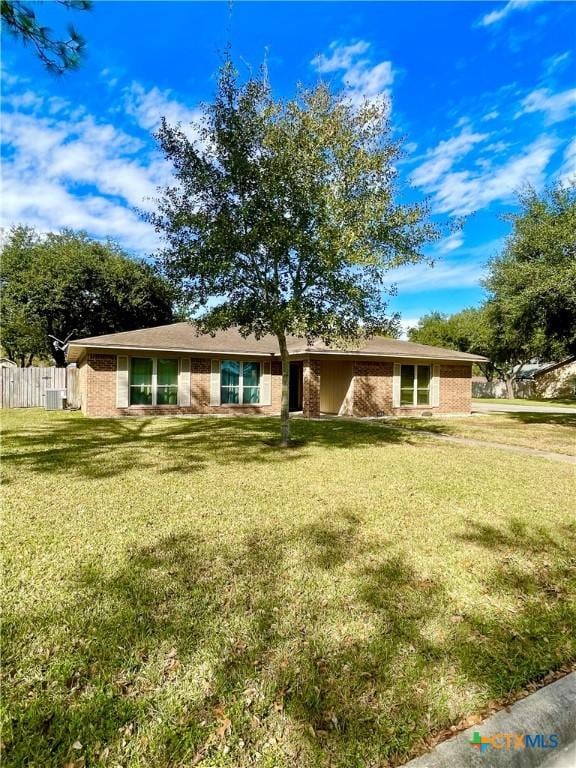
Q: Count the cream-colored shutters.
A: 6